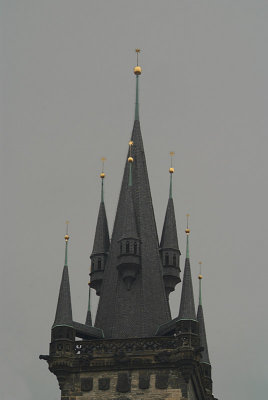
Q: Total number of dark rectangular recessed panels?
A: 5